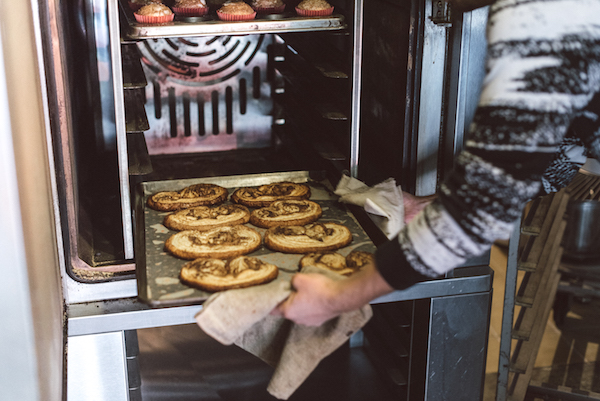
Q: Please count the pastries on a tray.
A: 8